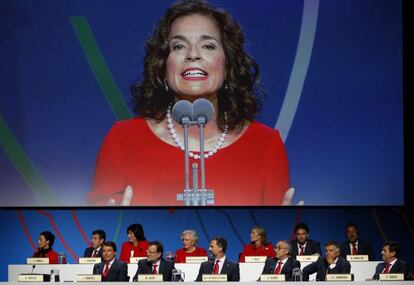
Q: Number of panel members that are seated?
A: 13